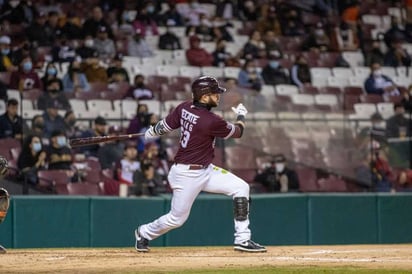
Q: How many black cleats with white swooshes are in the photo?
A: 2